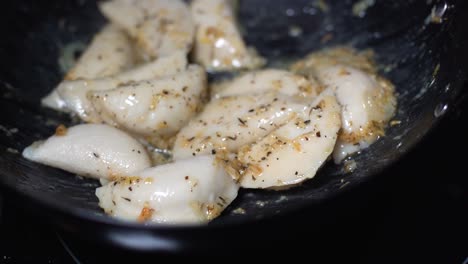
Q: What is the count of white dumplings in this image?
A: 11